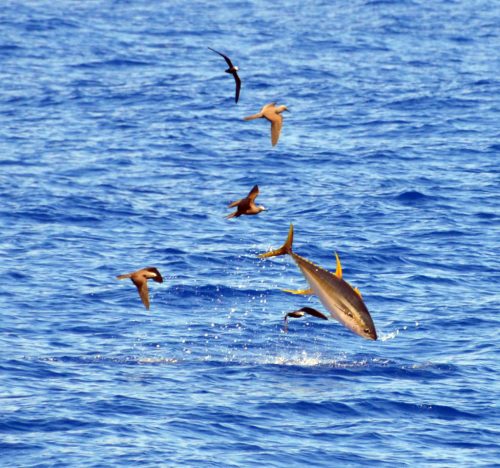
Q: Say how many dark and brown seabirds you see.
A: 5